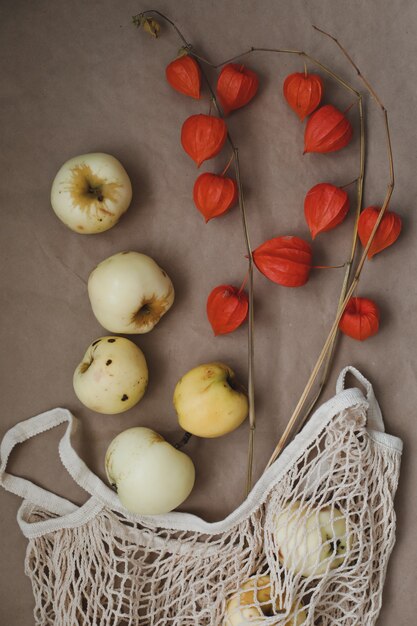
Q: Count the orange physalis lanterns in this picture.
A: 11